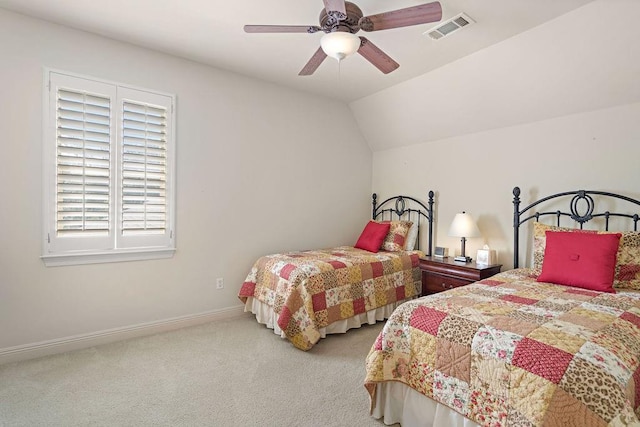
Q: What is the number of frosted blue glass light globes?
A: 0